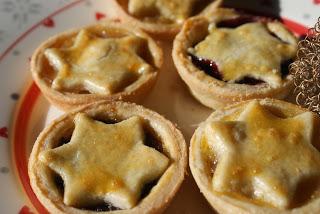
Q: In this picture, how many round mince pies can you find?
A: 5